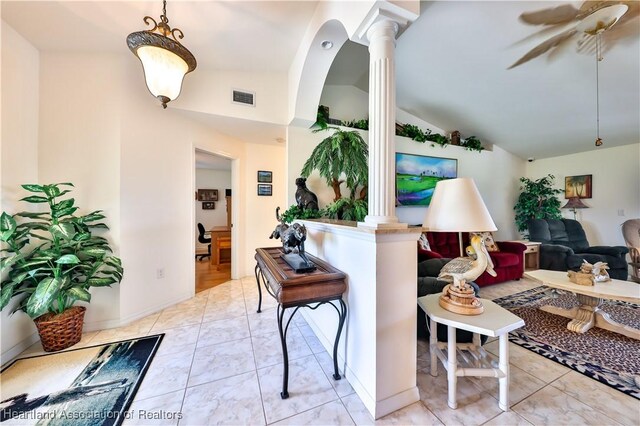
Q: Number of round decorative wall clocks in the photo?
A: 0